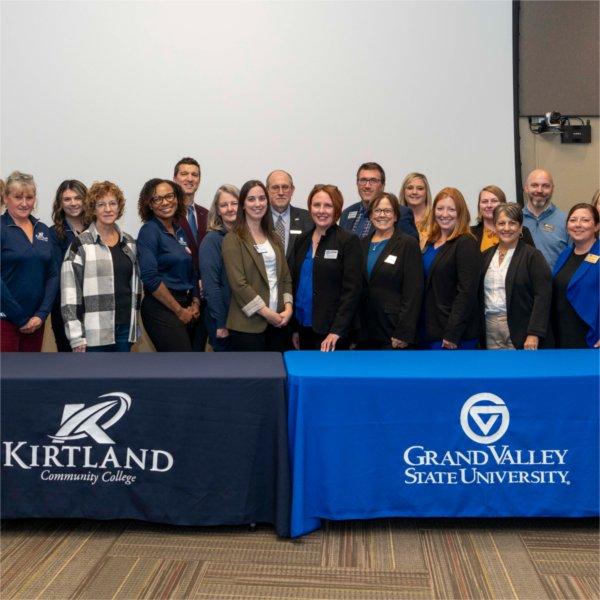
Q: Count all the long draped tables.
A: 2